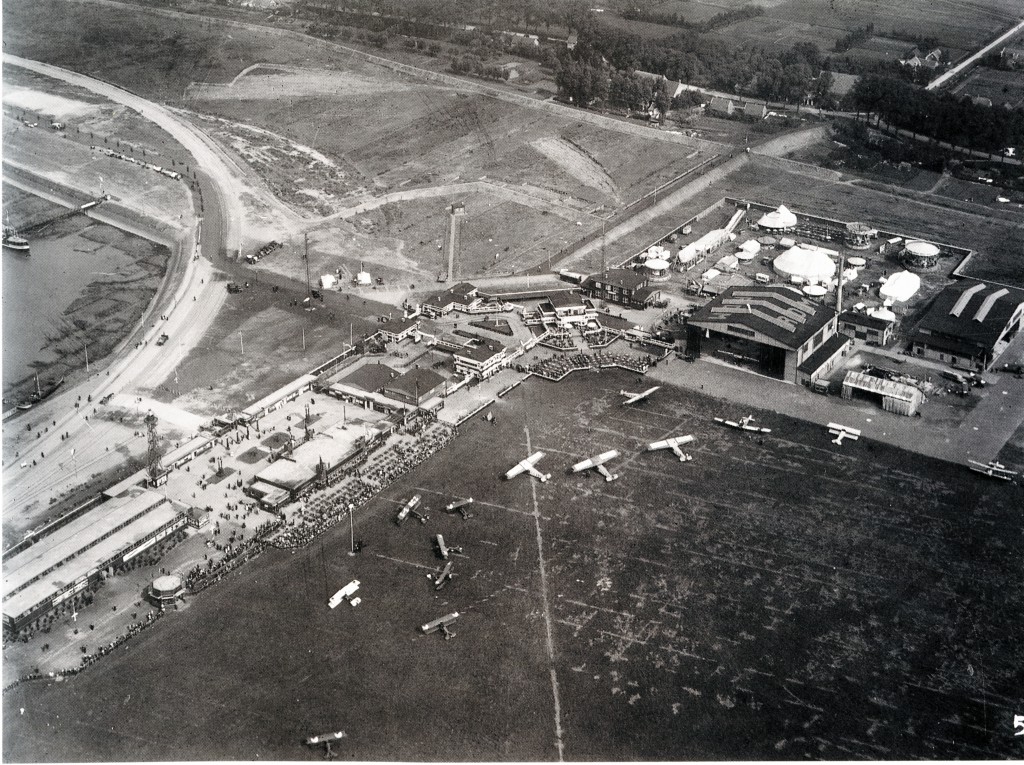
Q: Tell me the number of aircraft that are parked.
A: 14